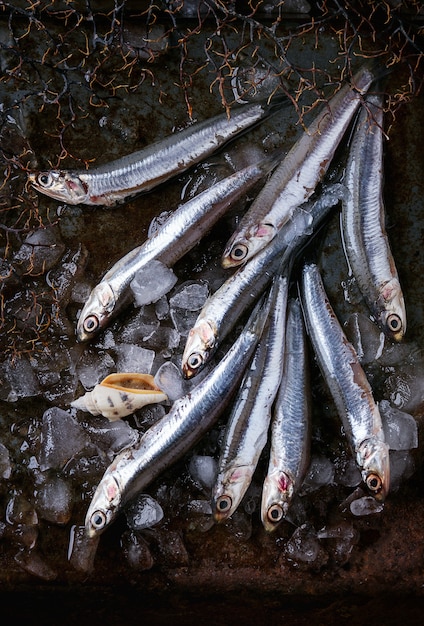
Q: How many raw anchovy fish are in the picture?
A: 9